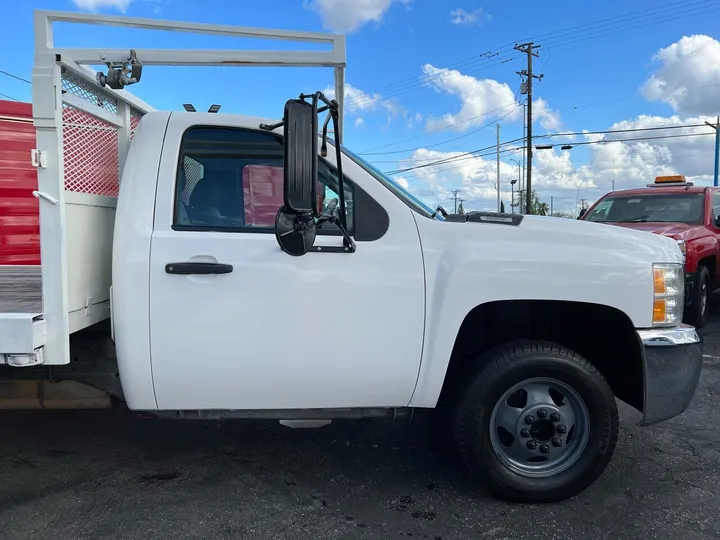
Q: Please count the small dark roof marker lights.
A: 2